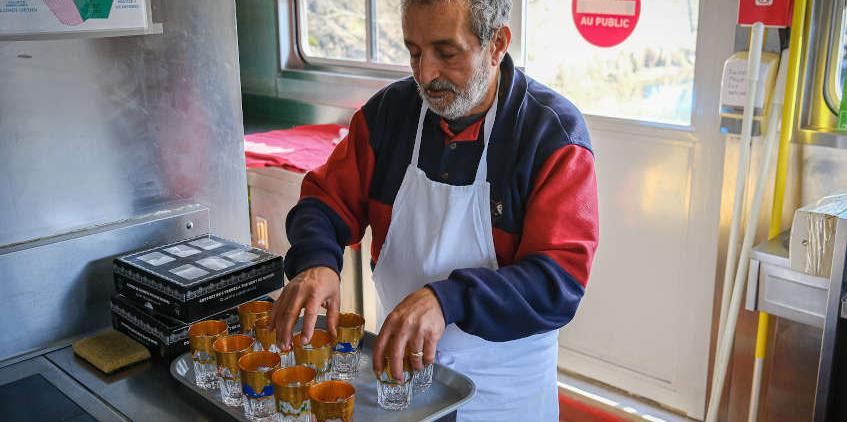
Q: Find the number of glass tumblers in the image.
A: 11